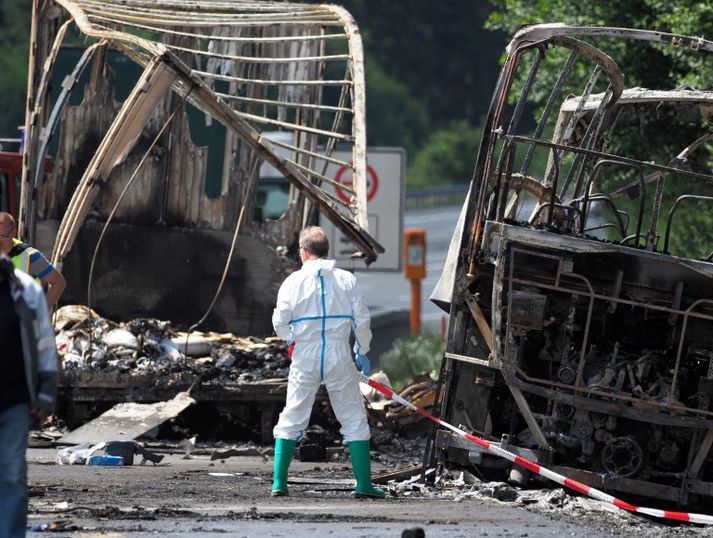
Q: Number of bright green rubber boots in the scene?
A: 2